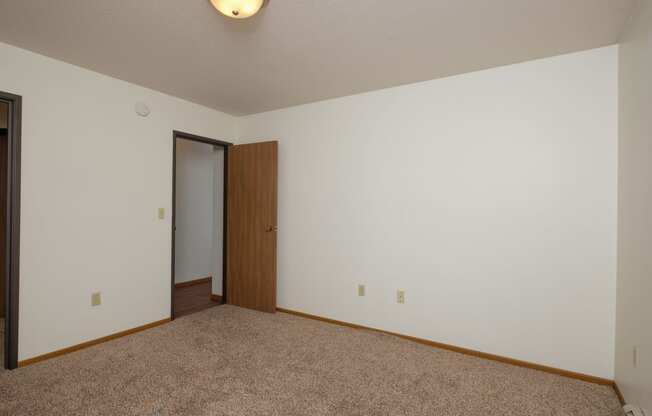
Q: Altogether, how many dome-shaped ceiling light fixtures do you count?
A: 1